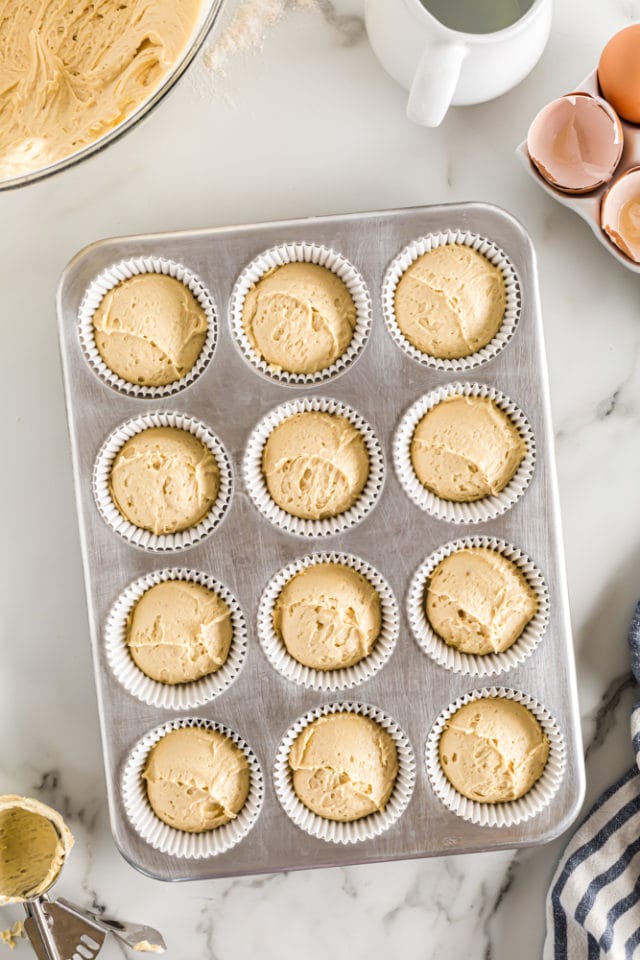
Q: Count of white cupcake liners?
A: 12